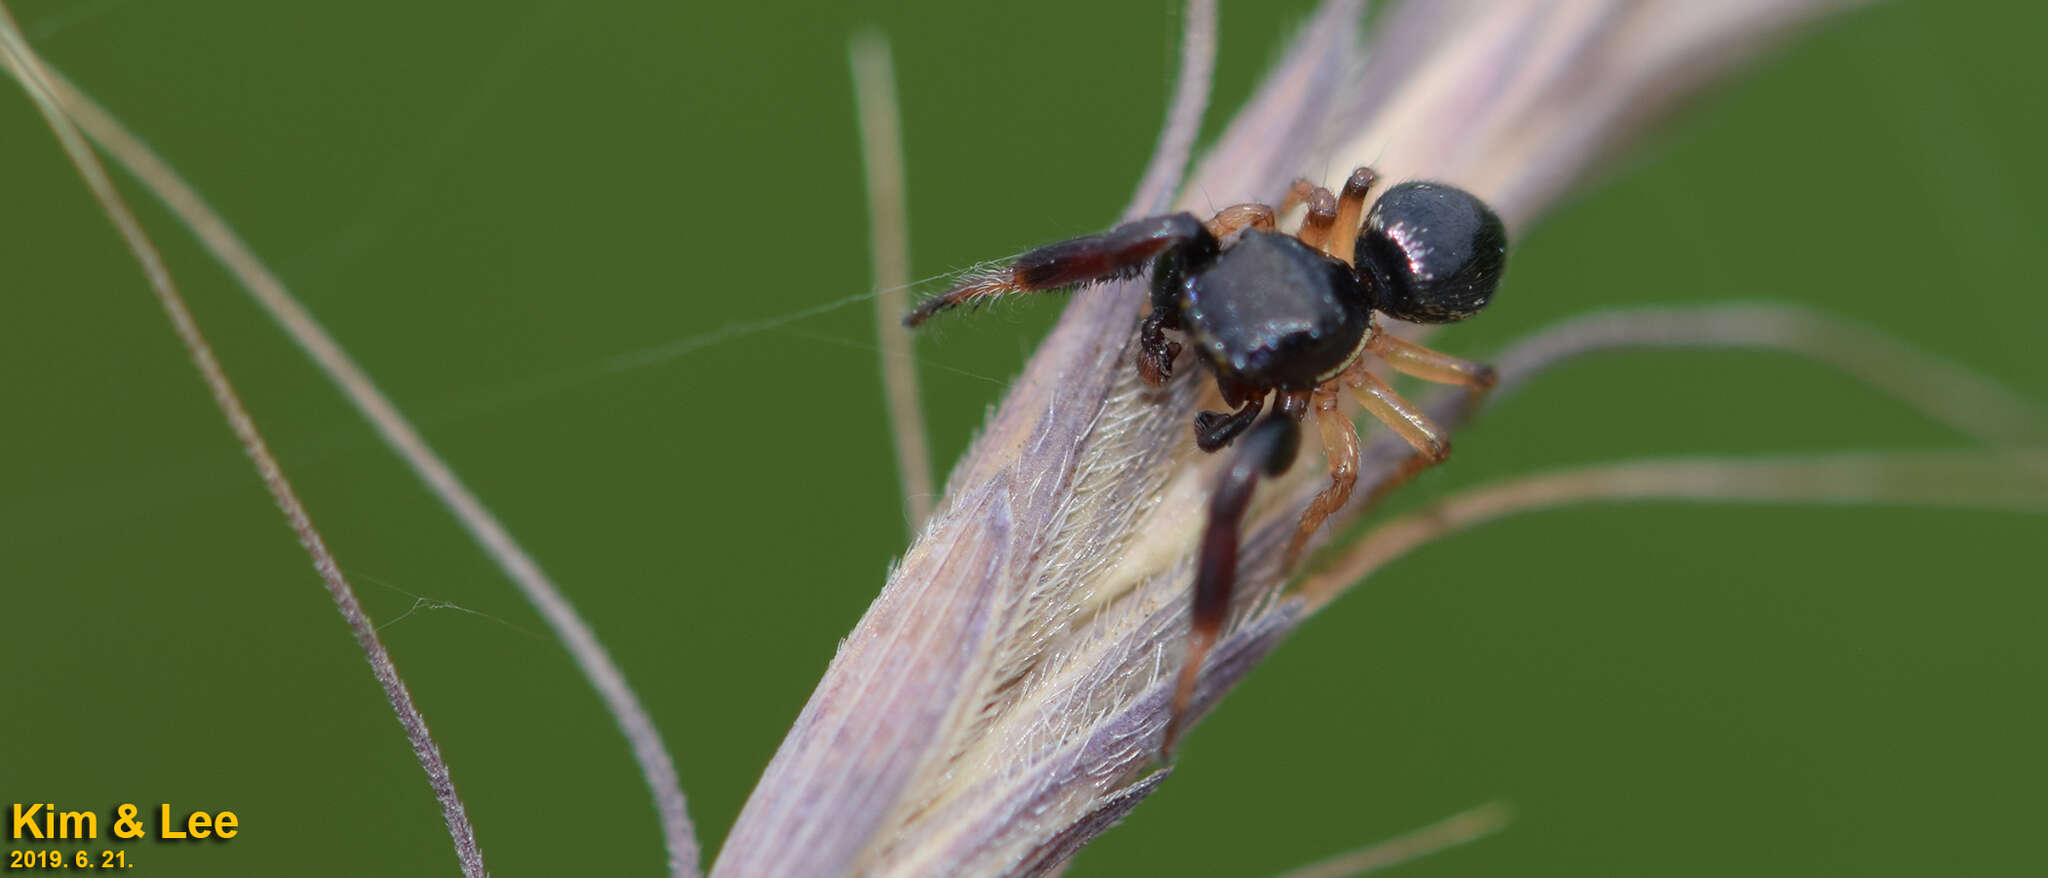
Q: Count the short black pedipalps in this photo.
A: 2